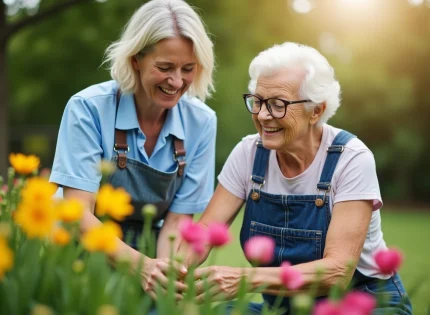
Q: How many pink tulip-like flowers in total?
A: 7